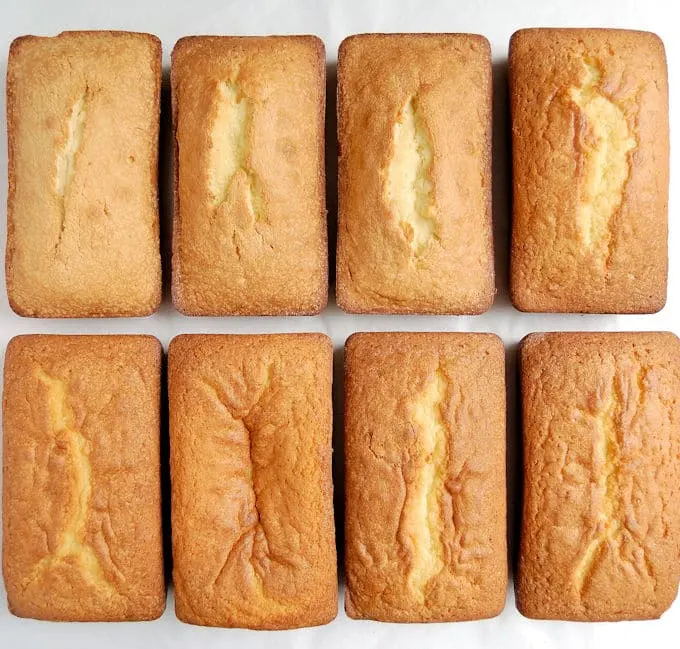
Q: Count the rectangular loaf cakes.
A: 8